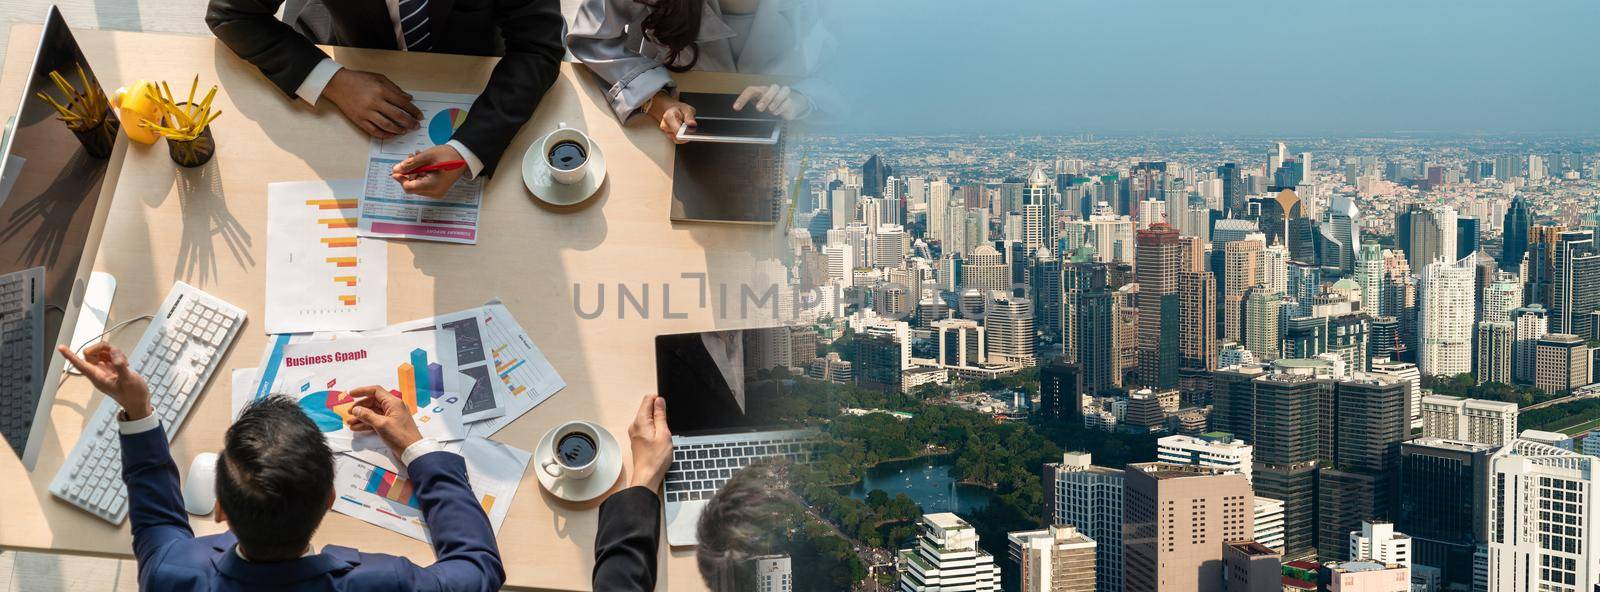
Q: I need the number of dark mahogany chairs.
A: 0